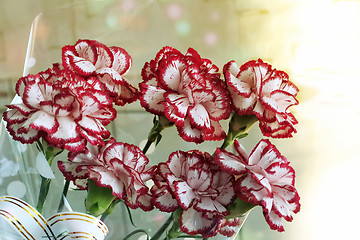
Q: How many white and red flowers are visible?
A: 7